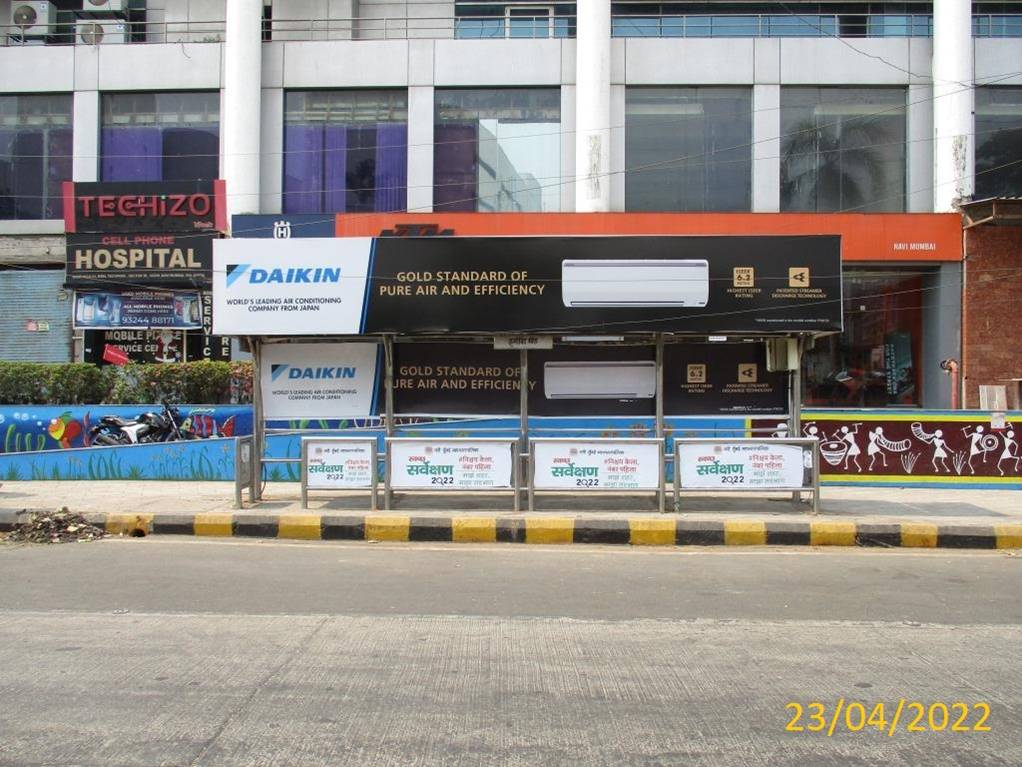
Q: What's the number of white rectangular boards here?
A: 4